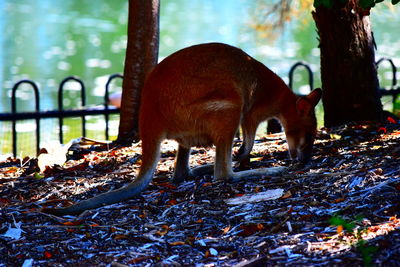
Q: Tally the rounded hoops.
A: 5